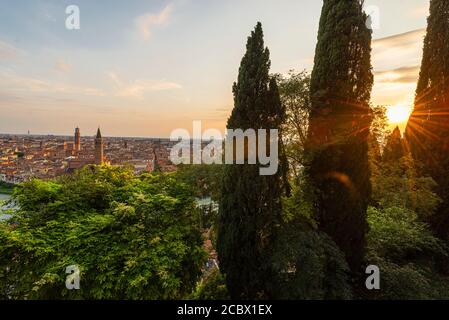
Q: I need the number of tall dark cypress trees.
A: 3